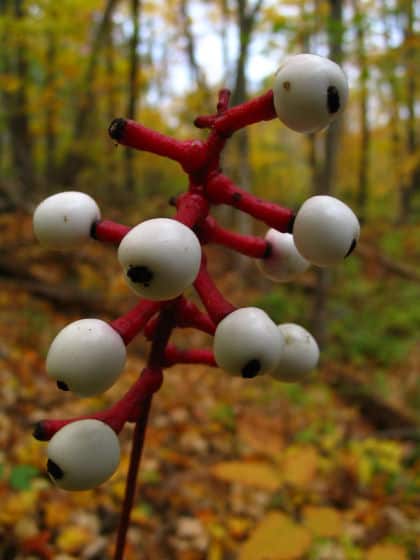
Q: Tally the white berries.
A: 9